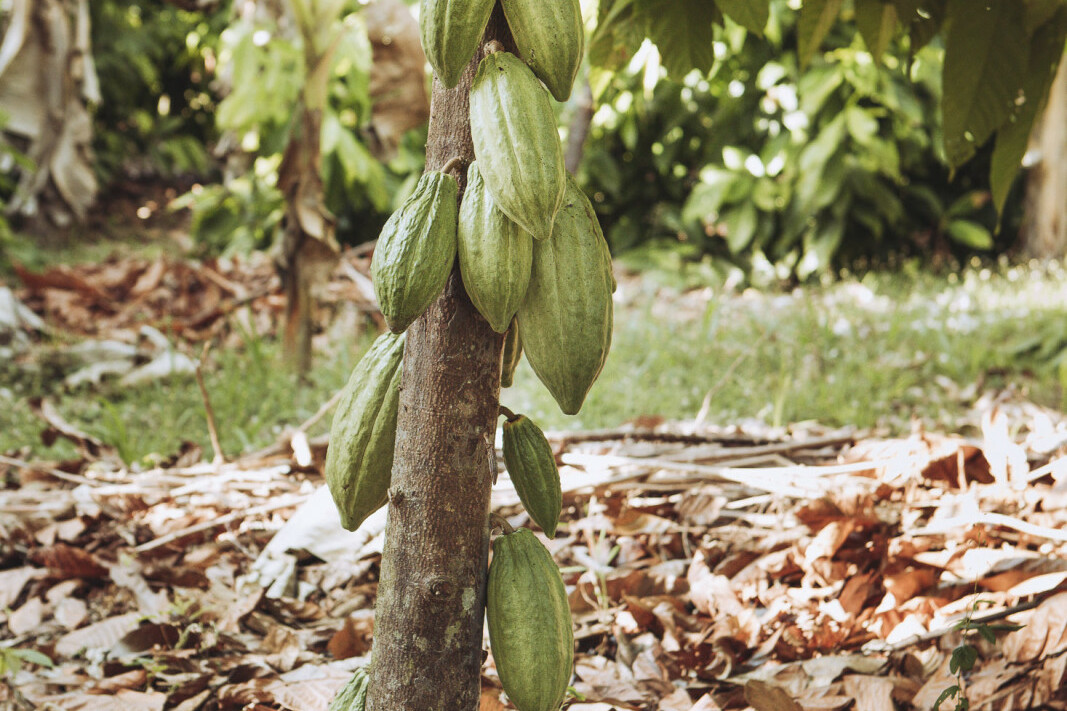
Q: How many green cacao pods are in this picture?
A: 11